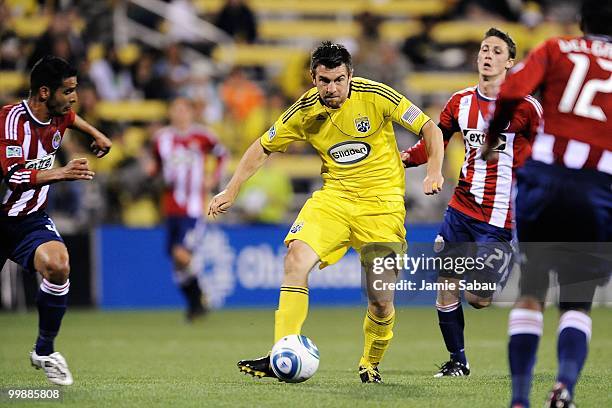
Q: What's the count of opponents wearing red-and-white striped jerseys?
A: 4